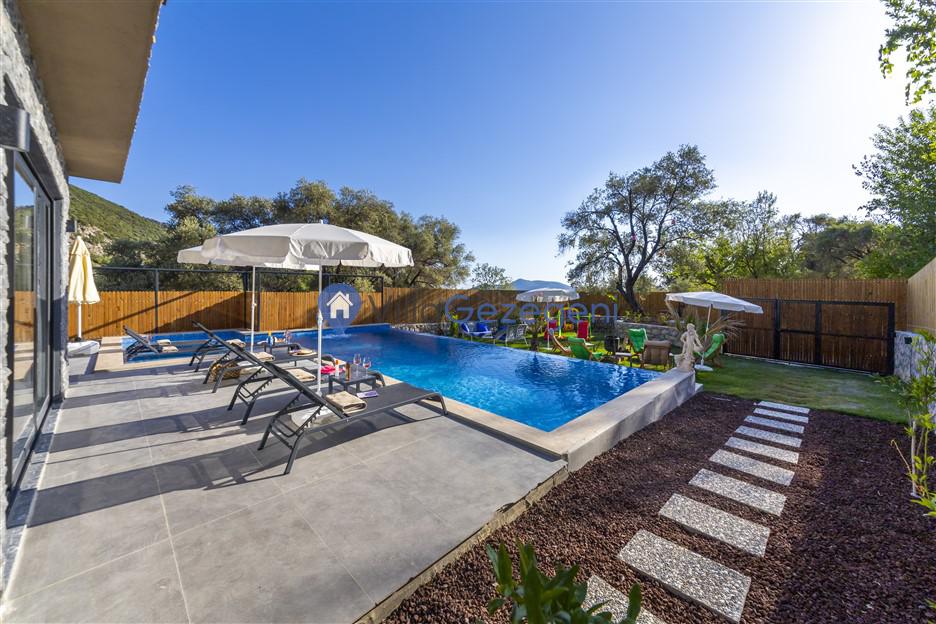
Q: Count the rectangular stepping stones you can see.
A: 10